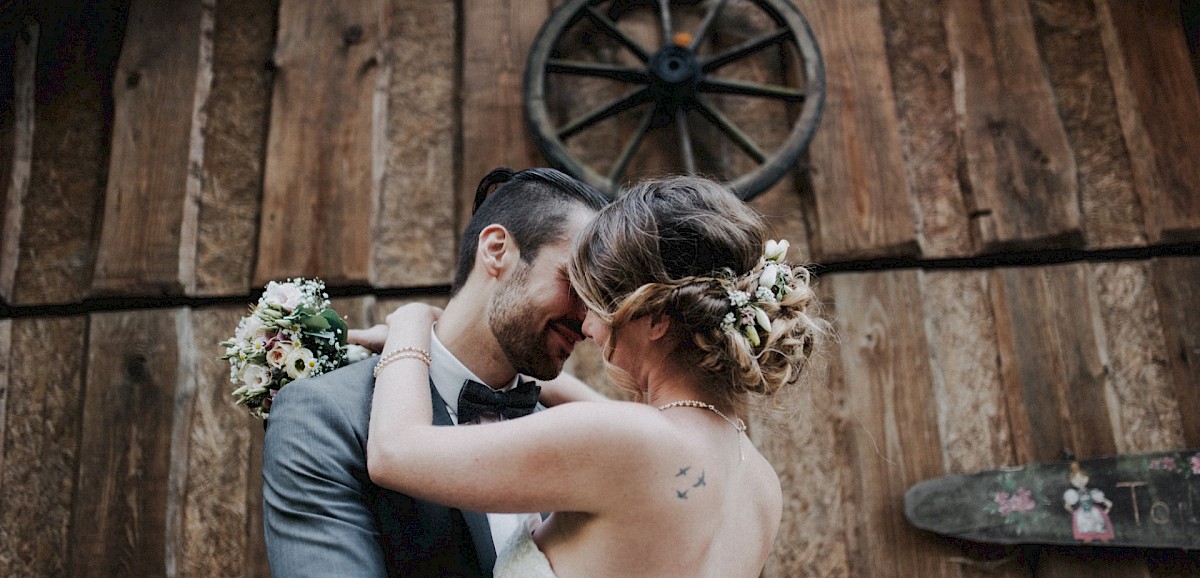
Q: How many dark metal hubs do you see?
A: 1